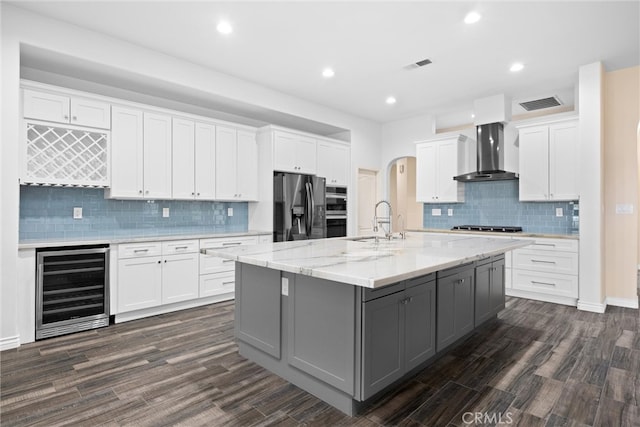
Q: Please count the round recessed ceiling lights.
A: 5